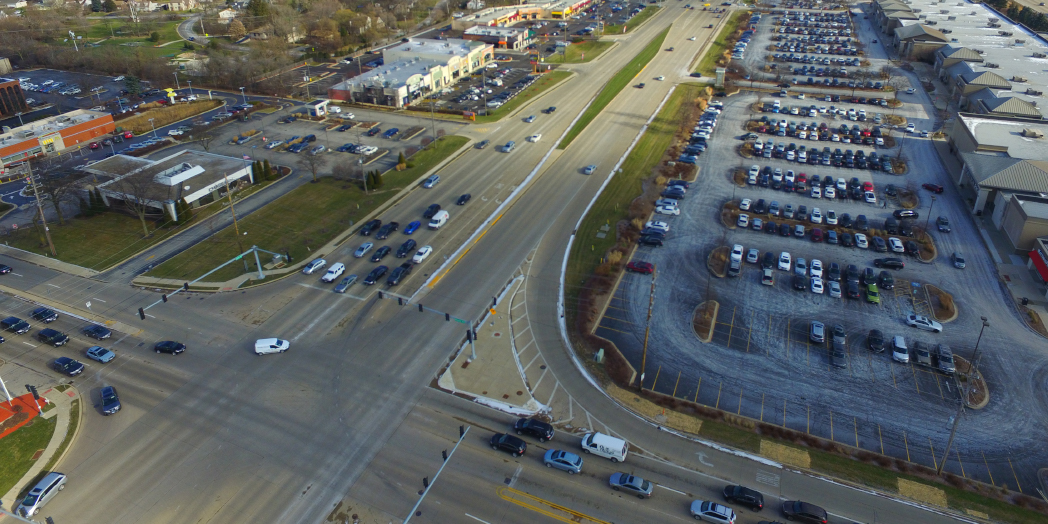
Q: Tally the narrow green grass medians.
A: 1